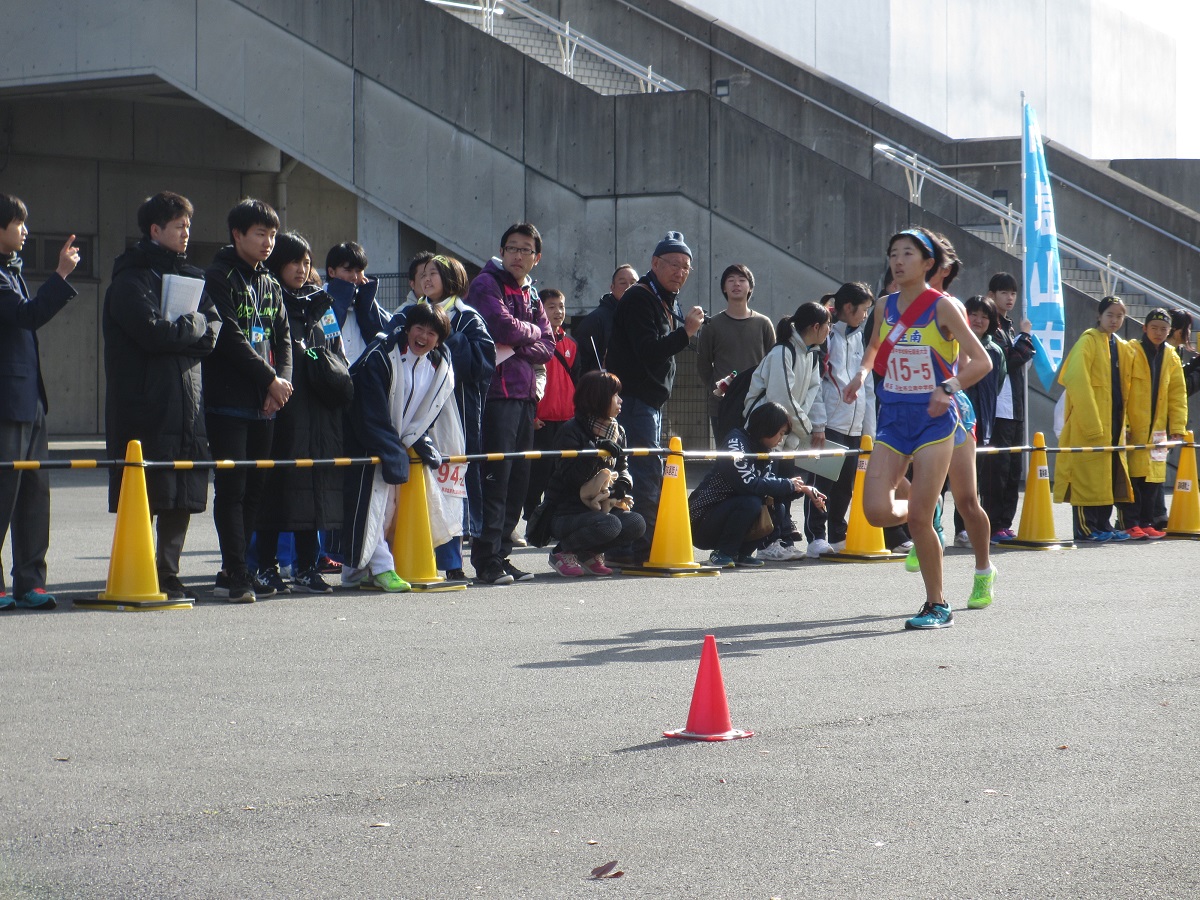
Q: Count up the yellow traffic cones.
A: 6